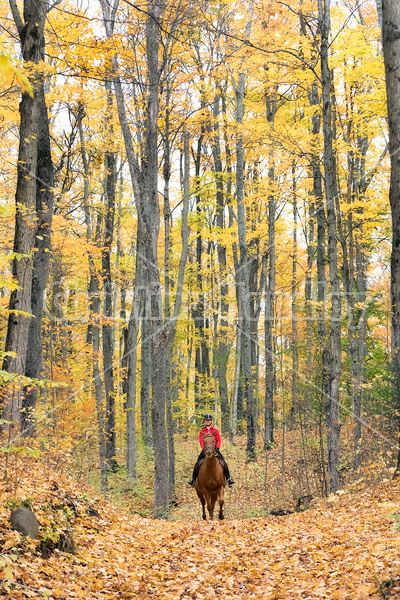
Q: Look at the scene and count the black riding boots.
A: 2